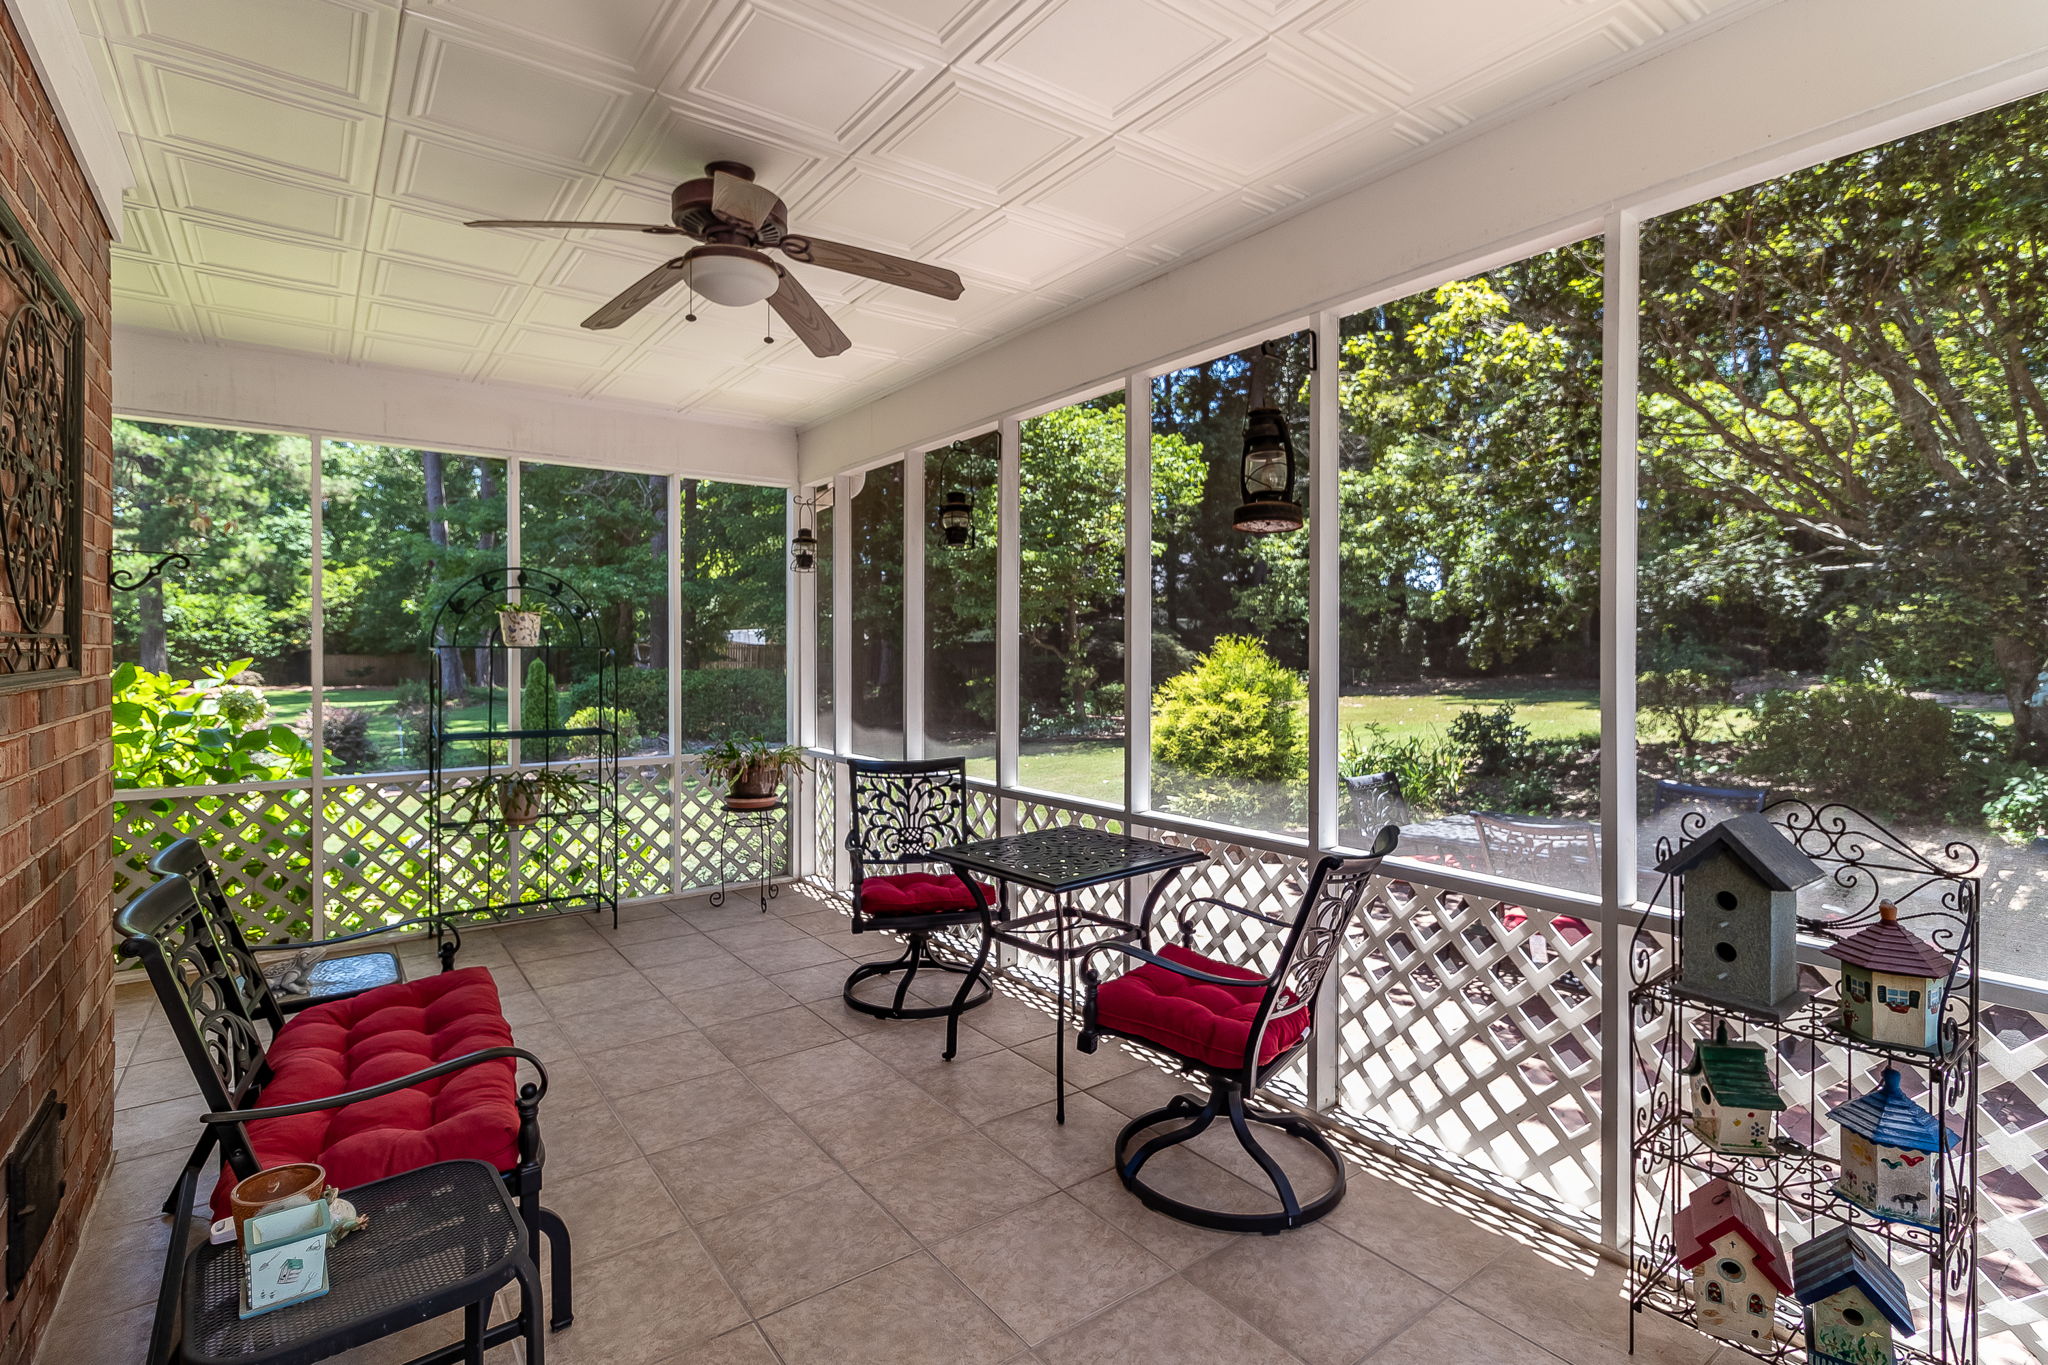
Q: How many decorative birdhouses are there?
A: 6